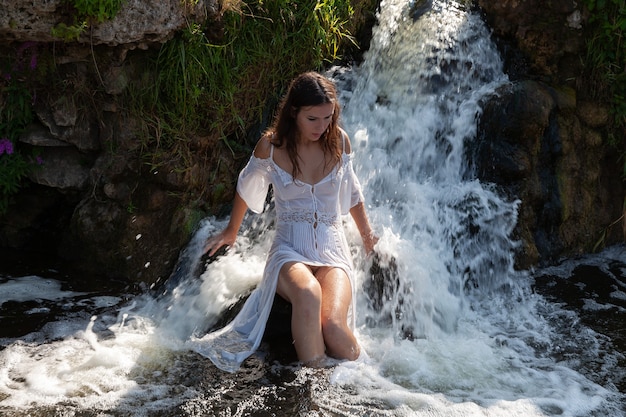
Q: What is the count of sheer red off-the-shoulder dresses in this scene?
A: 0